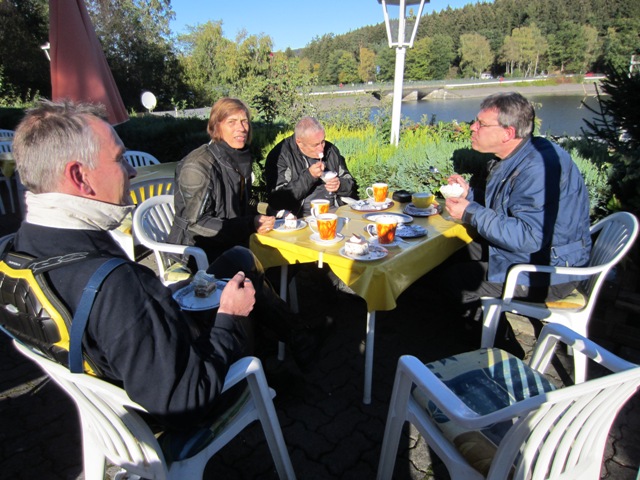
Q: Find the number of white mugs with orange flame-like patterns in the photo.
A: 4